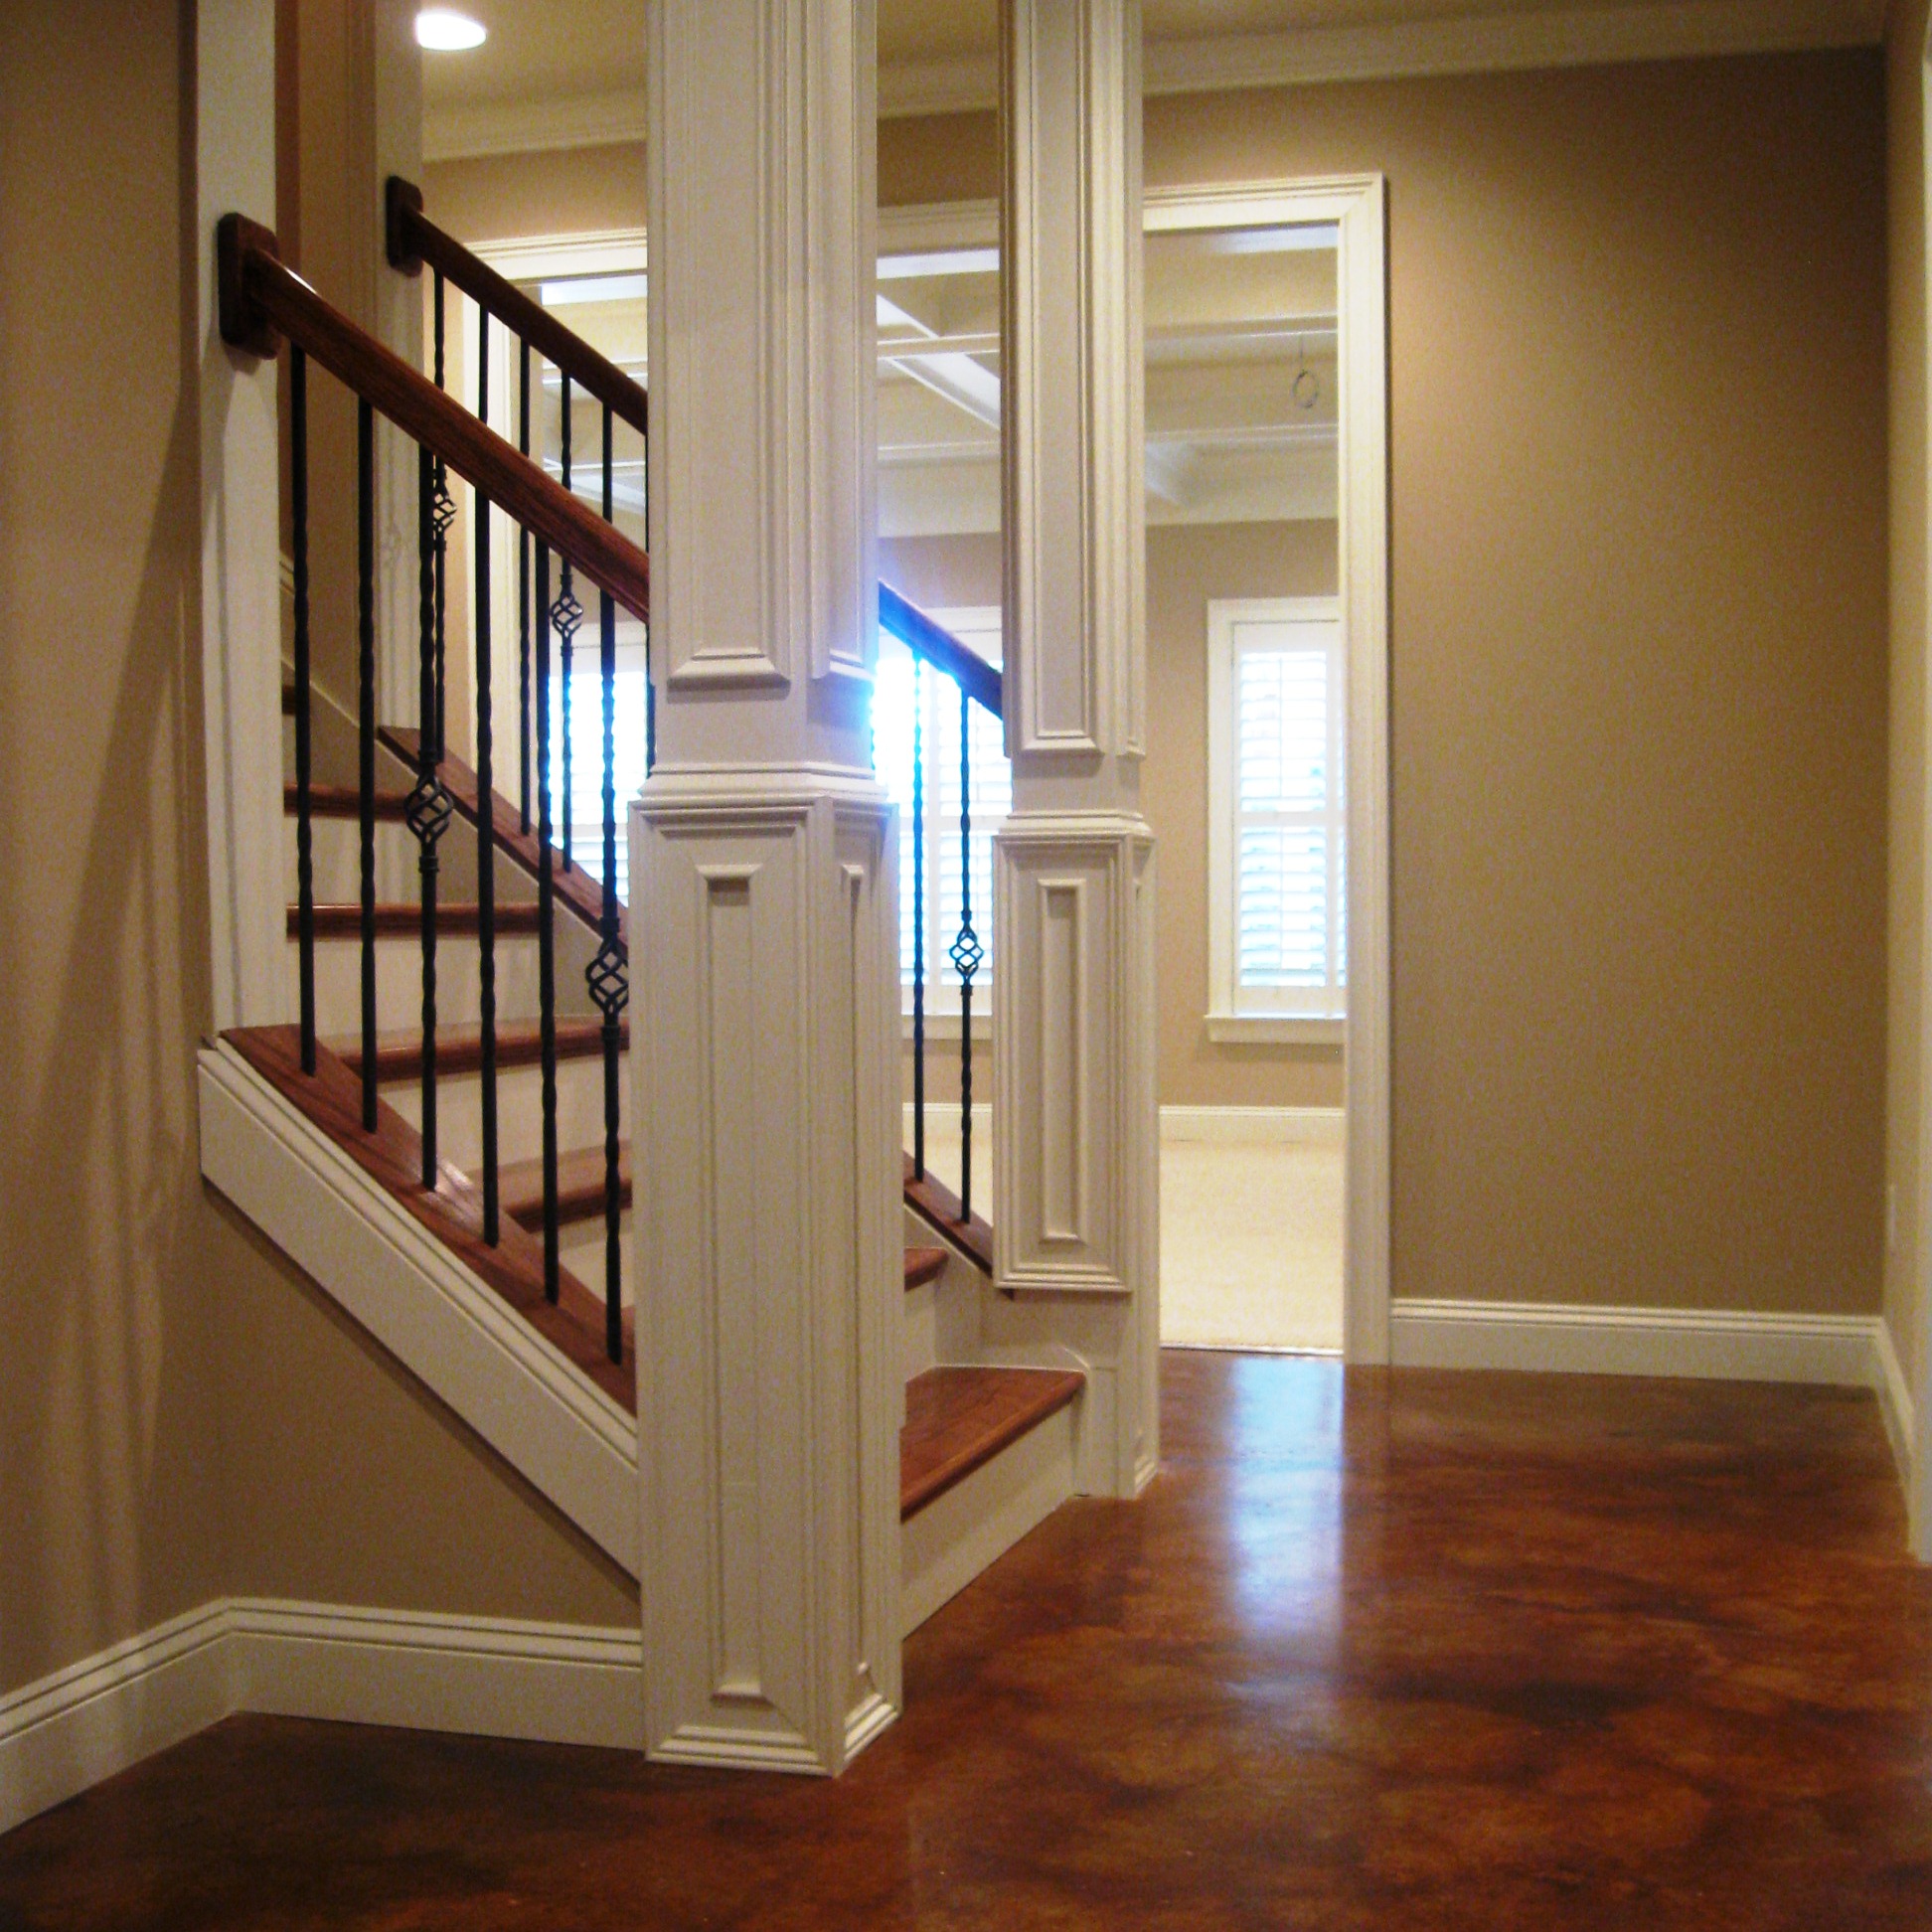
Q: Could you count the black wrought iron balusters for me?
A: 14